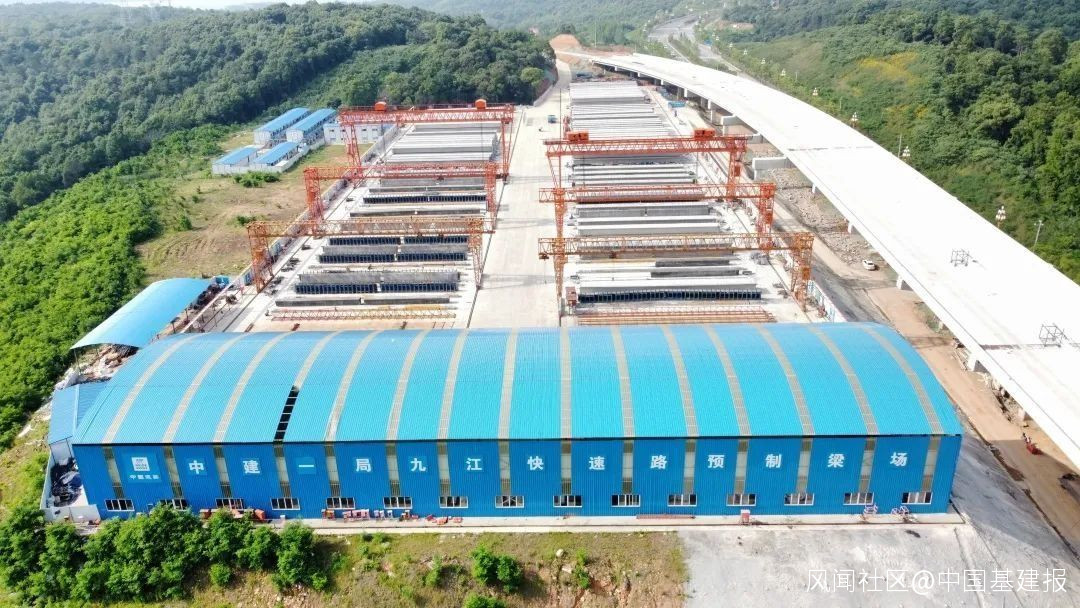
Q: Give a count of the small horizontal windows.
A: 15